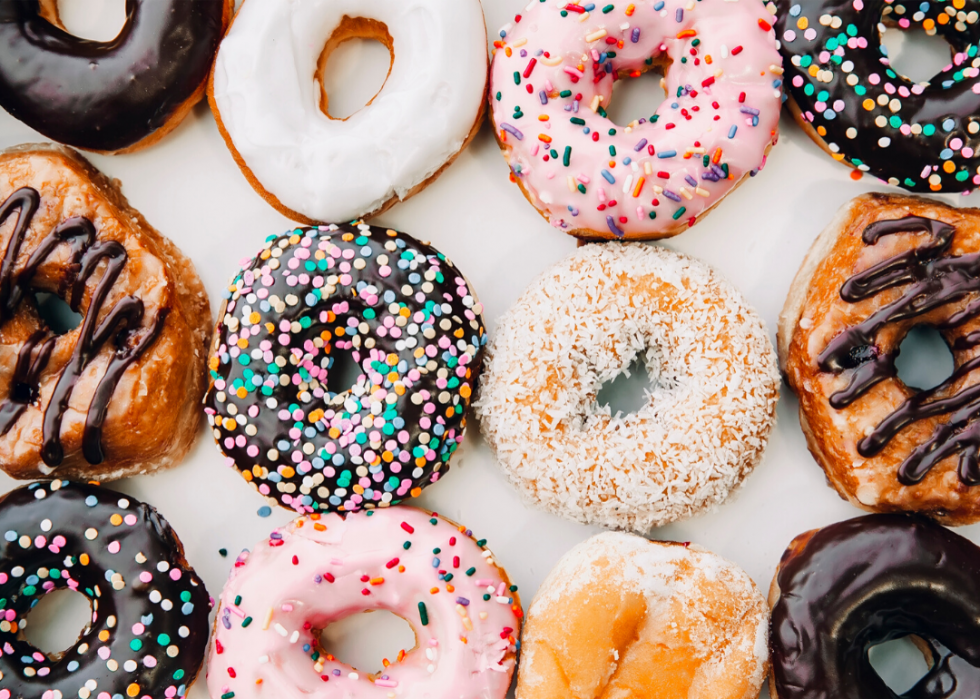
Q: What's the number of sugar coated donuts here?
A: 1